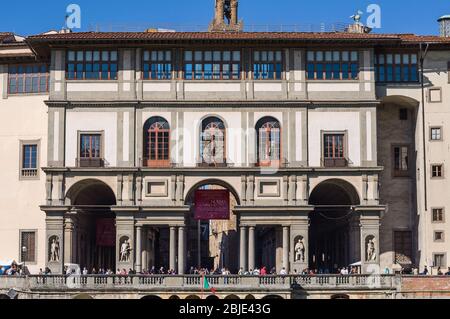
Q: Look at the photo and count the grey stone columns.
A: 6